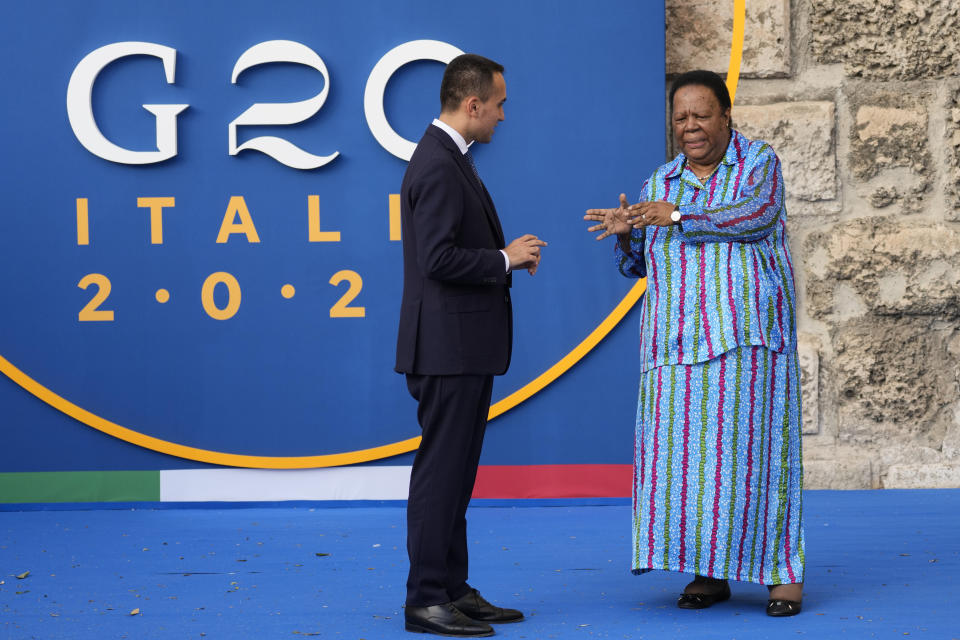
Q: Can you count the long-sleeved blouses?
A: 1